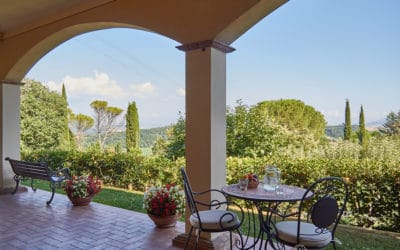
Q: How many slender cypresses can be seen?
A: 4